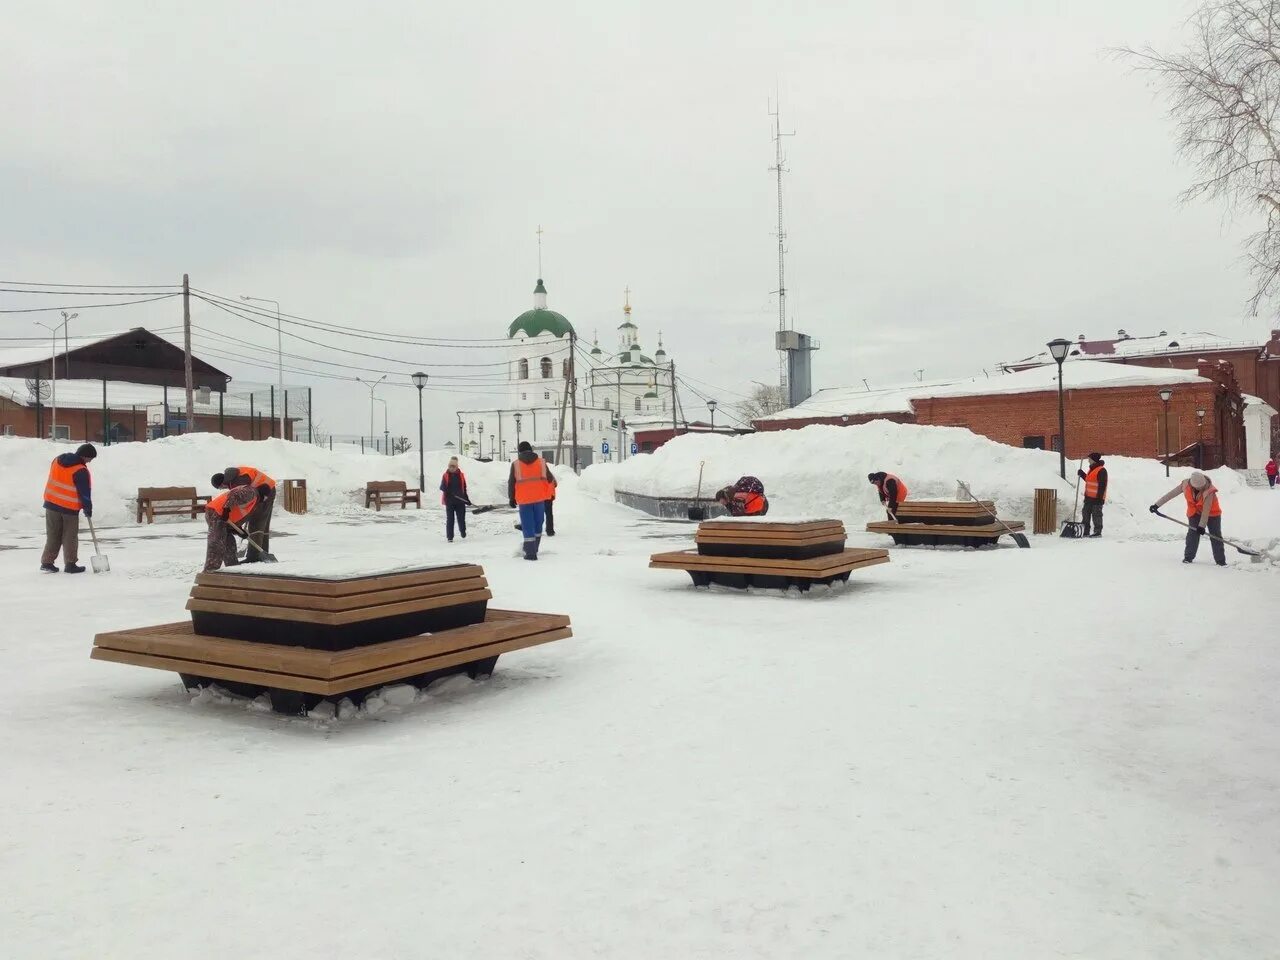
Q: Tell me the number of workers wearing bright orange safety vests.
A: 10